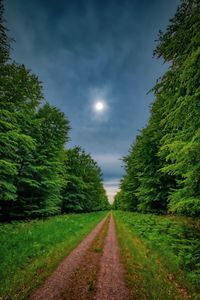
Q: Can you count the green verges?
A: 2